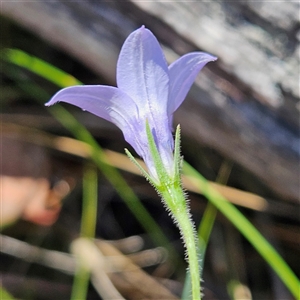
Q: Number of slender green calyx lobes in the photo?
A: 3